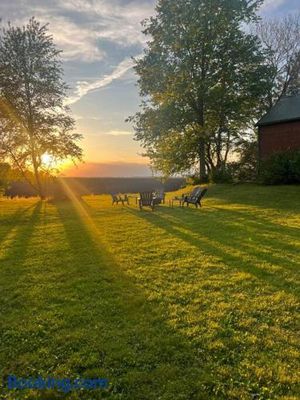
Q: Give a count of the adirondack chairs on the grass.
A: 4